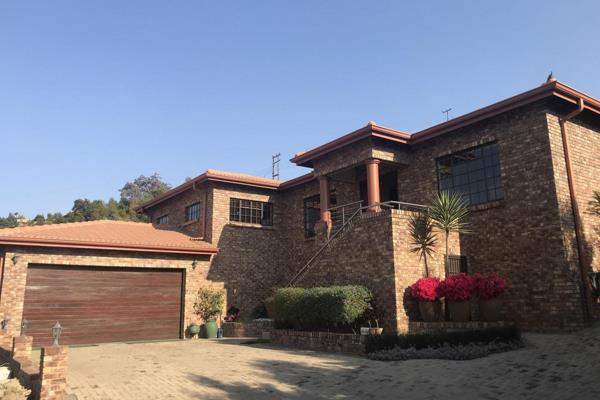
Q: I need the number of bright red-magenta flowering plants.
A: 3